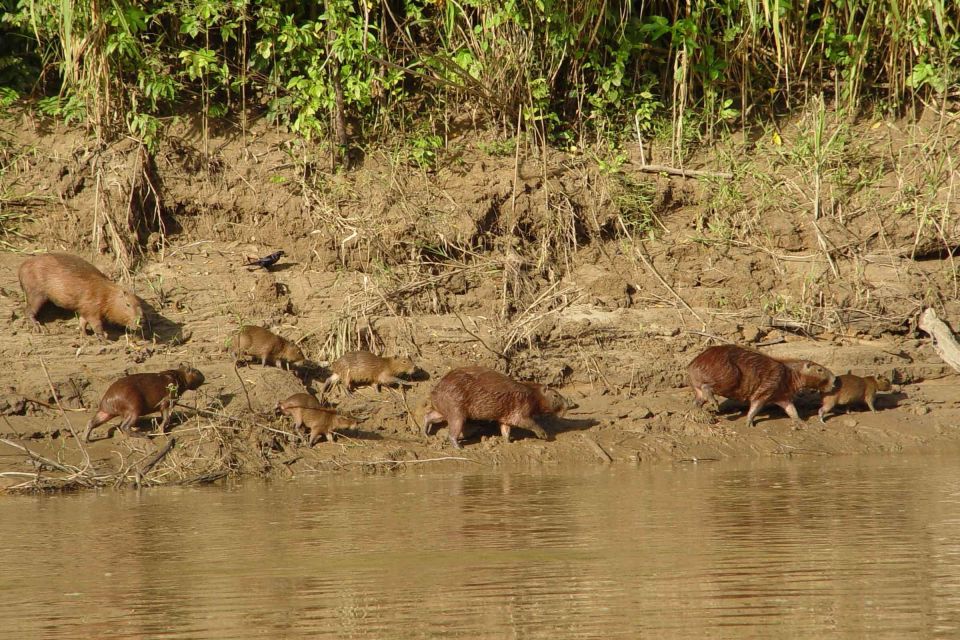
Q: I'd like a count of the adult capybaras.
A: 4